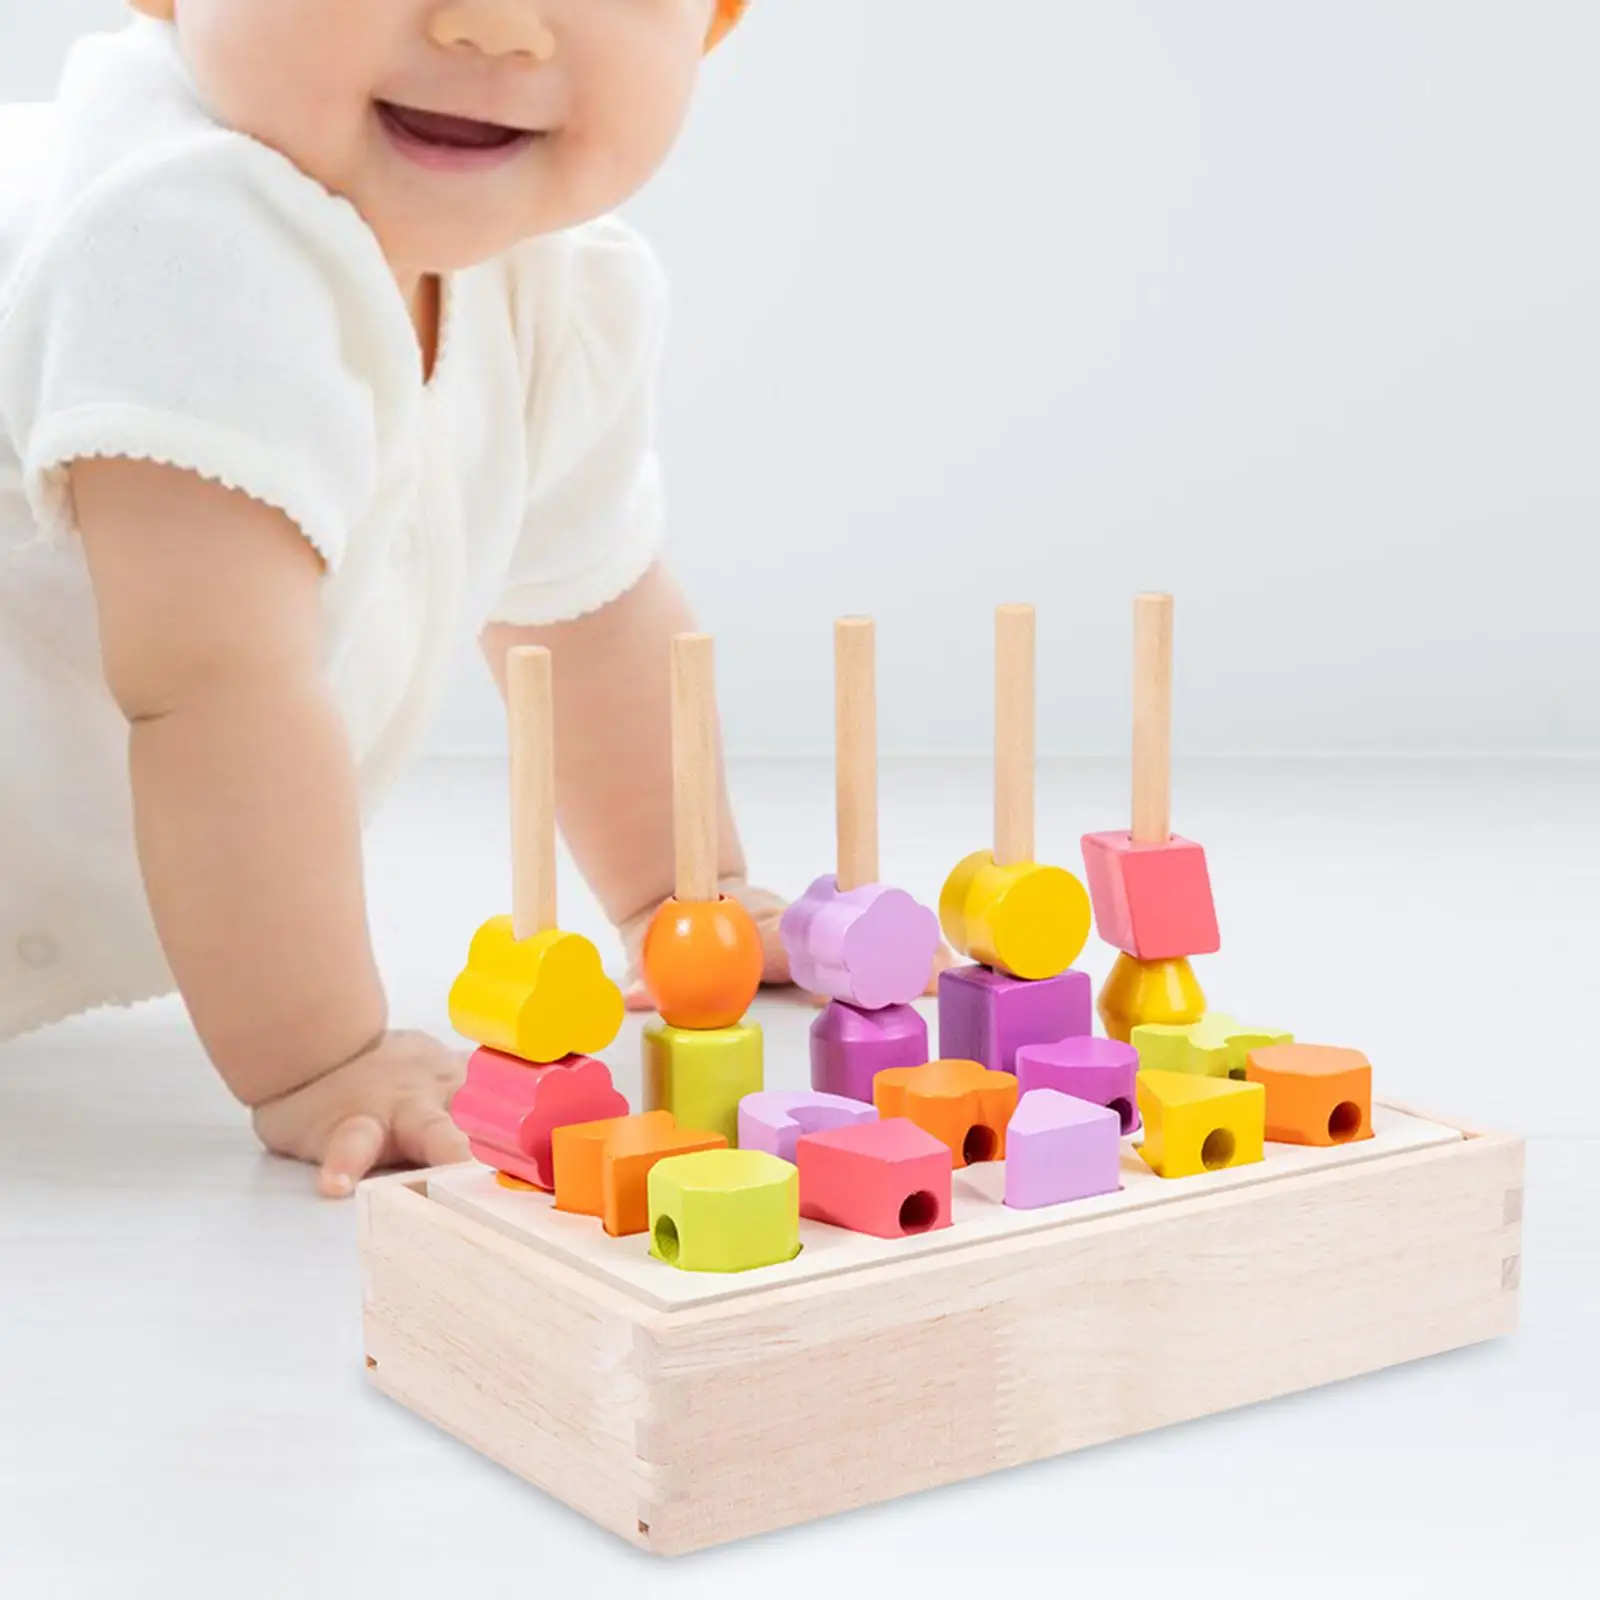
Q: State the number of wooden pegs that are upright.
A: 5